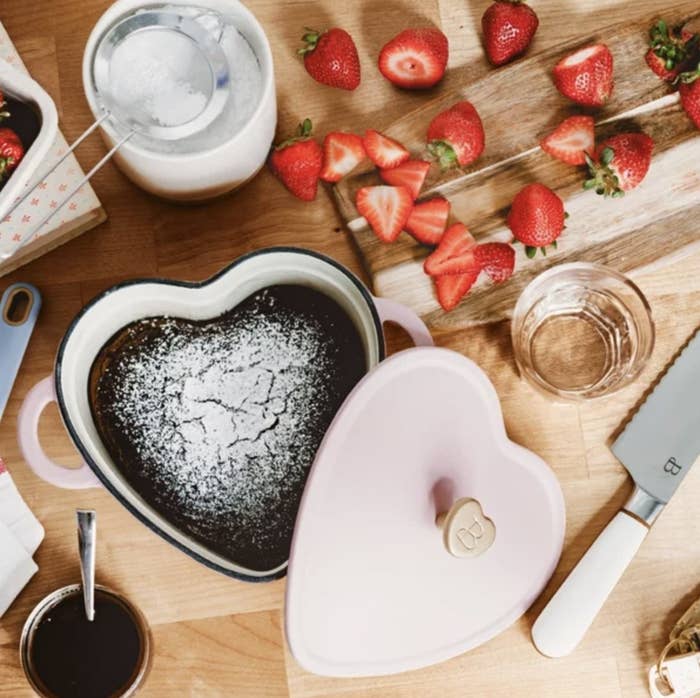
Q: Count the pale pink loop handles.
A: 2